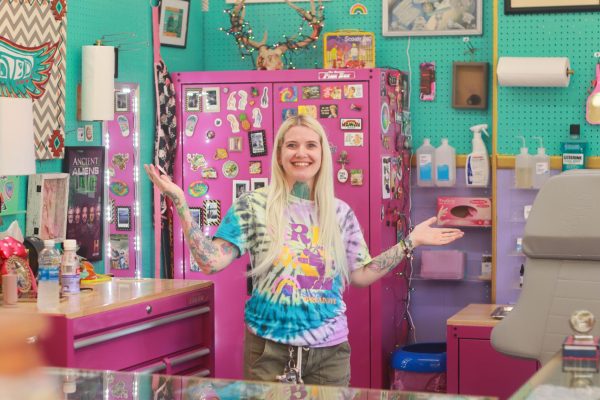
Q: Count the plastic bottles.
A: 8